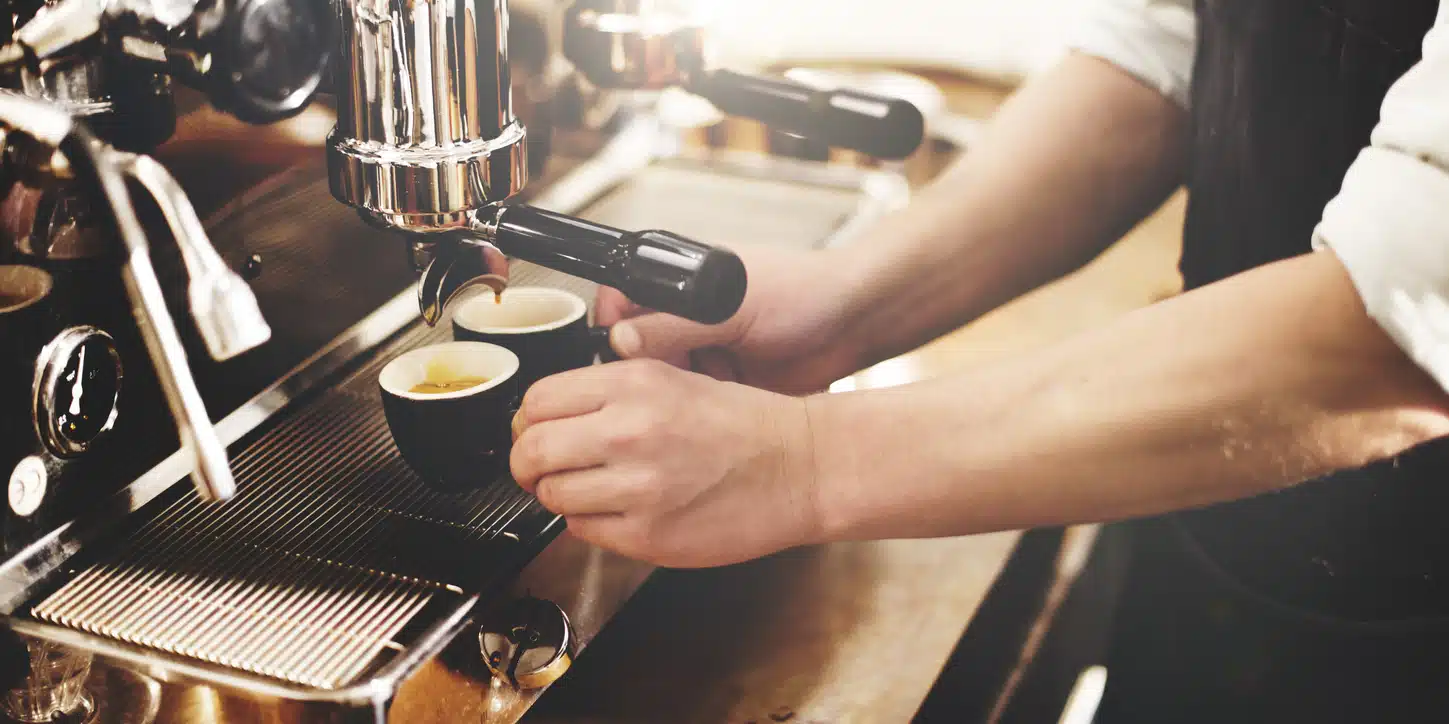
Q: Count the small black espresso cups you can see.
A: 2